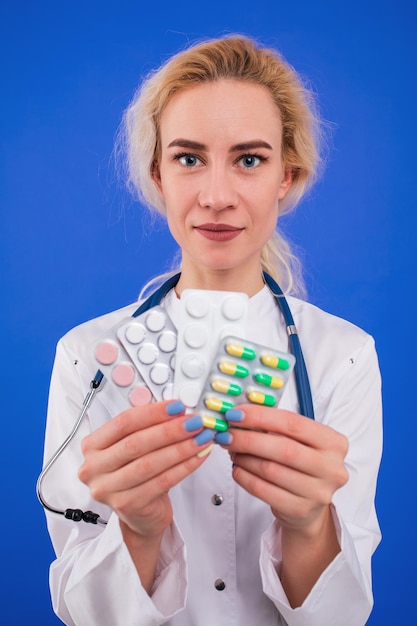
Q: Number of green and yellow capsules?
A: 8